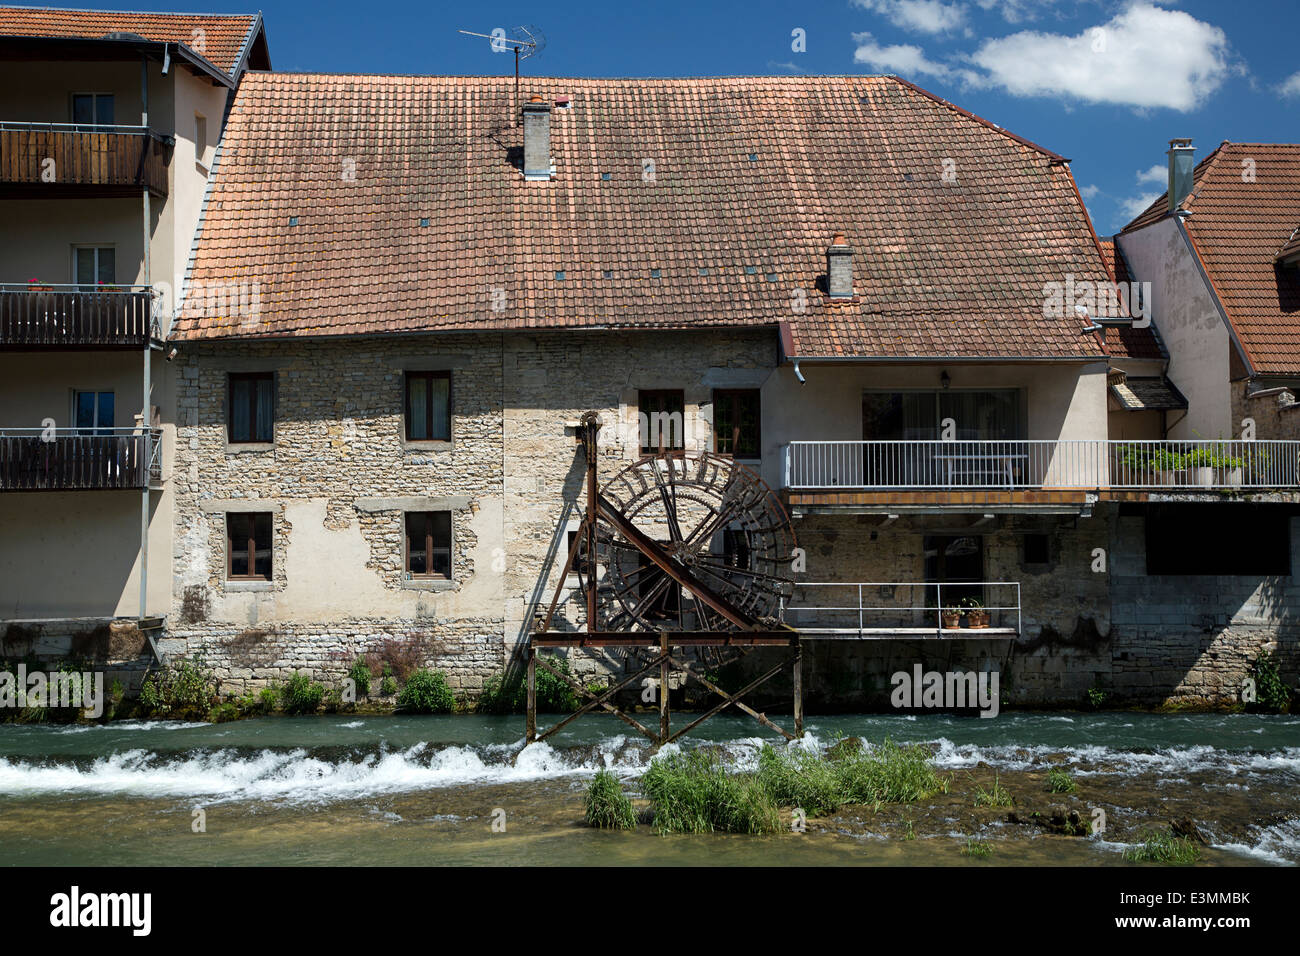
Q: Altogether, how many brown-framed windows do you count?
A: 6